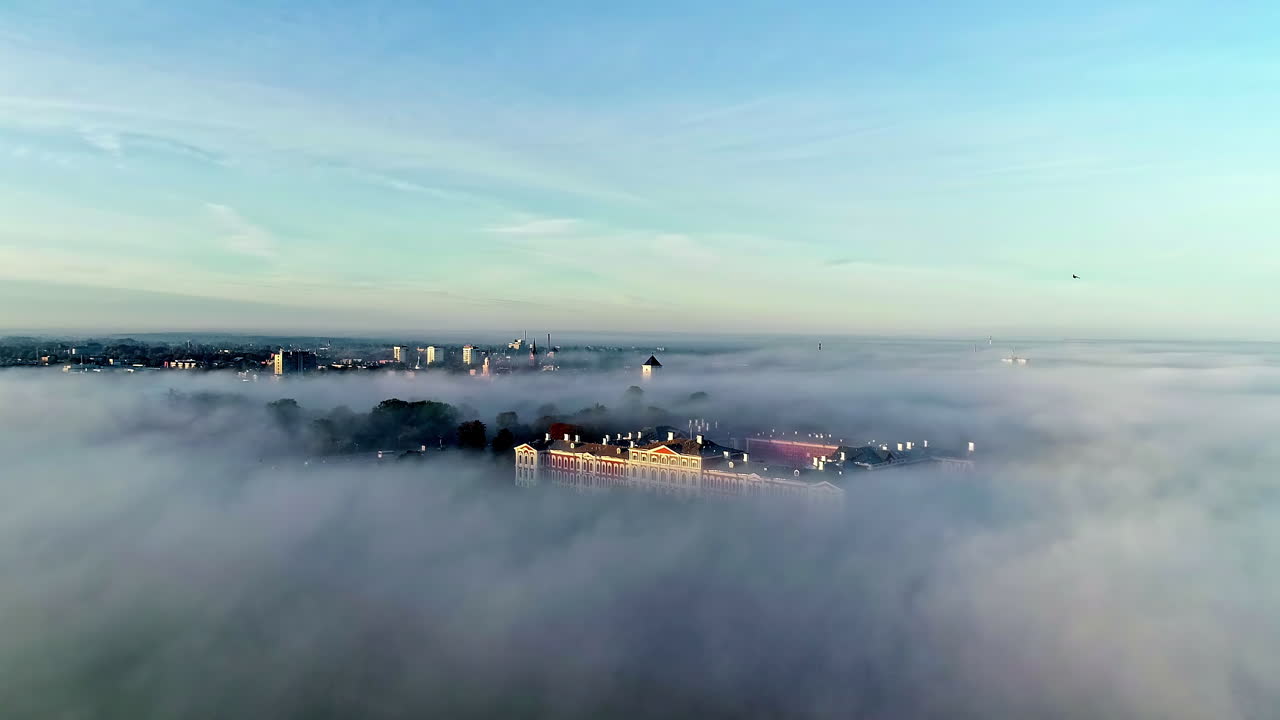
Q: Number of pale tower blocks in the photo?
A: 3